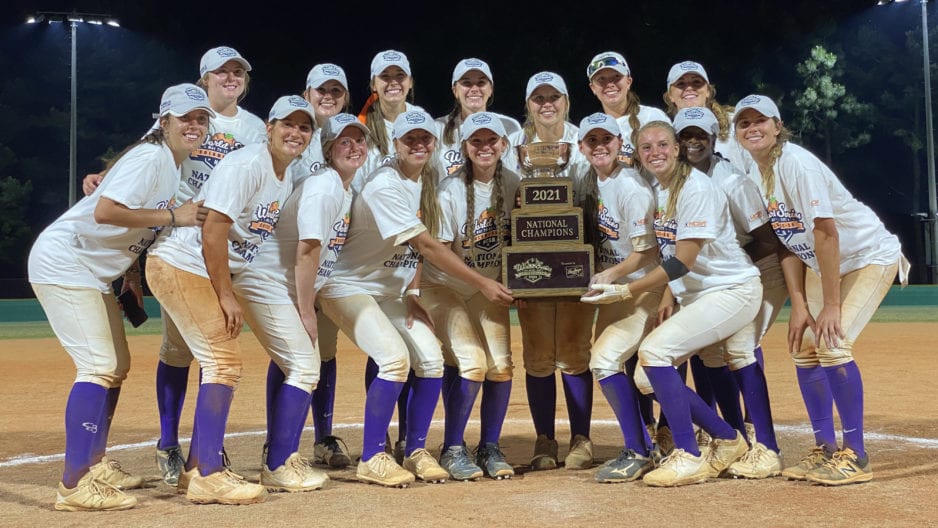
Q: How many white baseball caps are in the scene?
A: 15